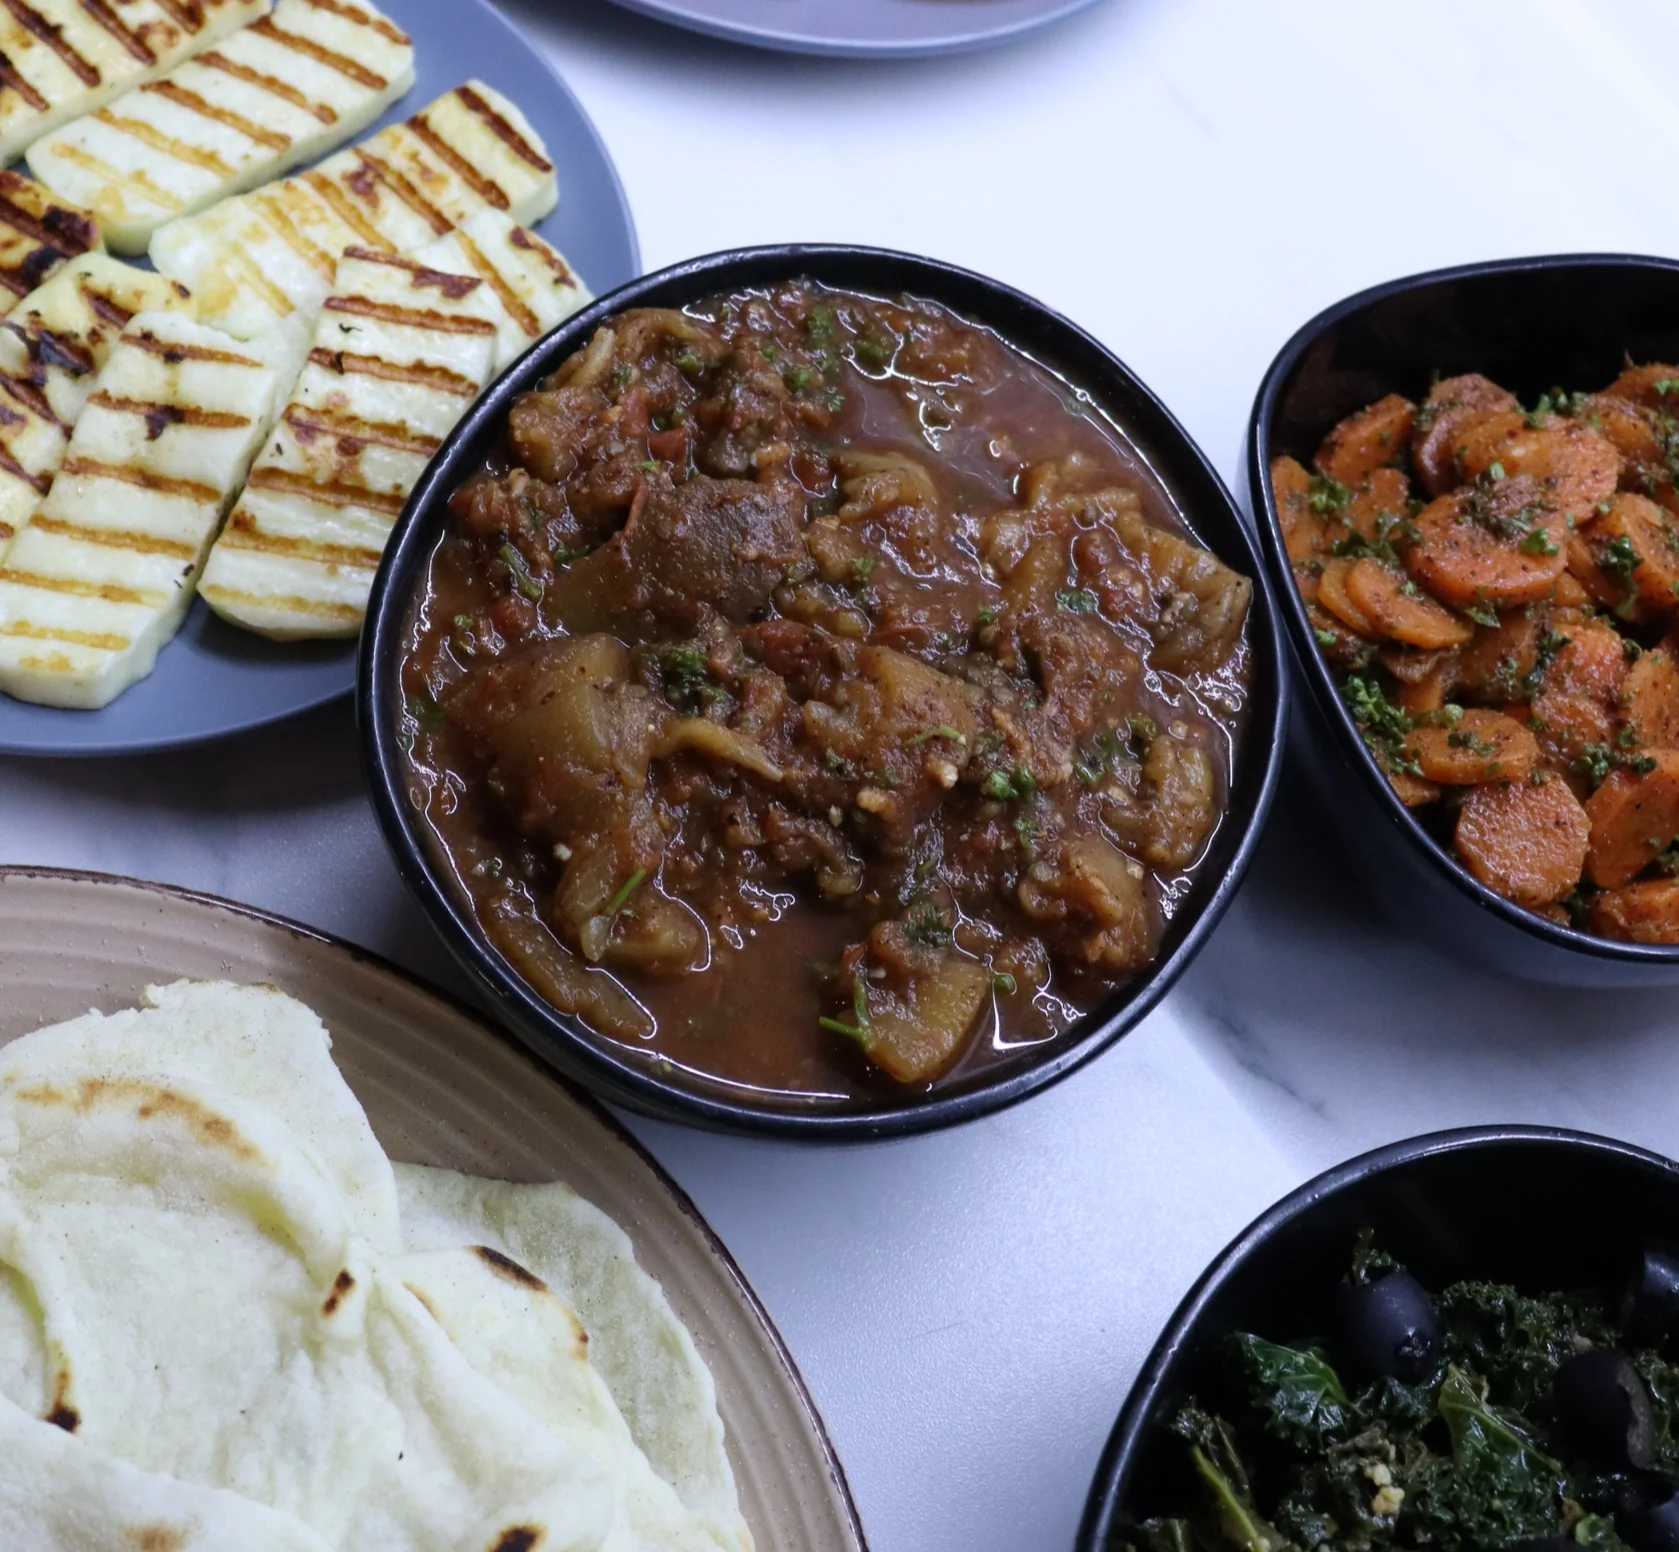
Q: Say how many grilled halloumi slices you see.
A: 8